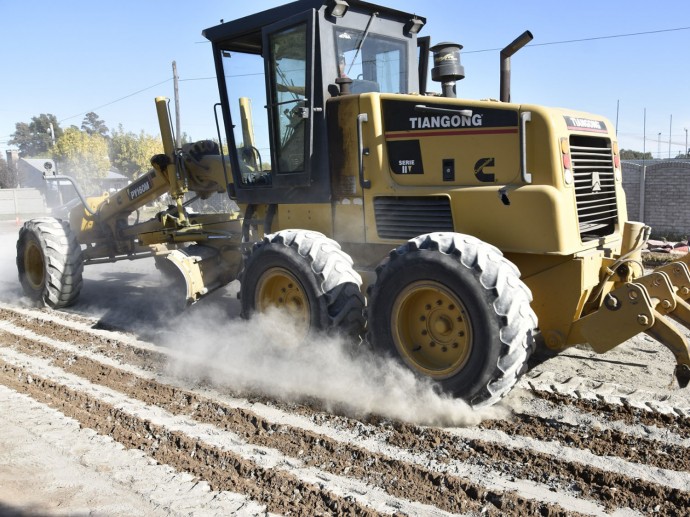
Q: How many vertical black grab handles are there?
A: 1